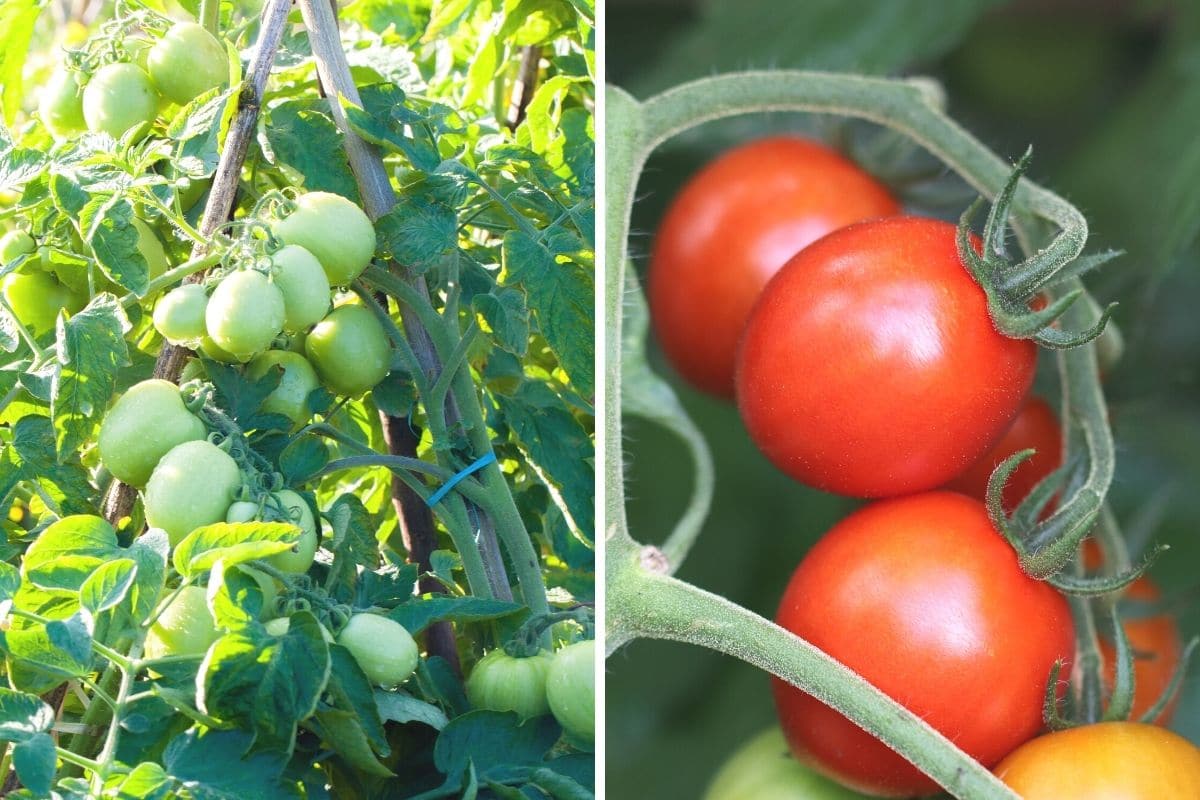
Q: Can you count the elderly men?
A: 0